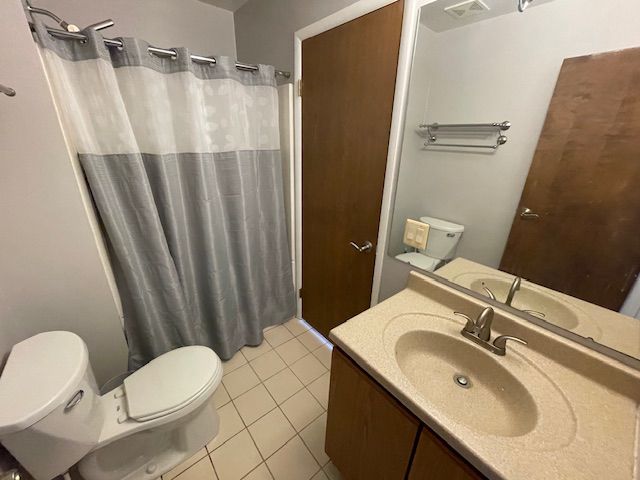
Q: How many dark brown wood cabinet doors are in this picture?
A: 2